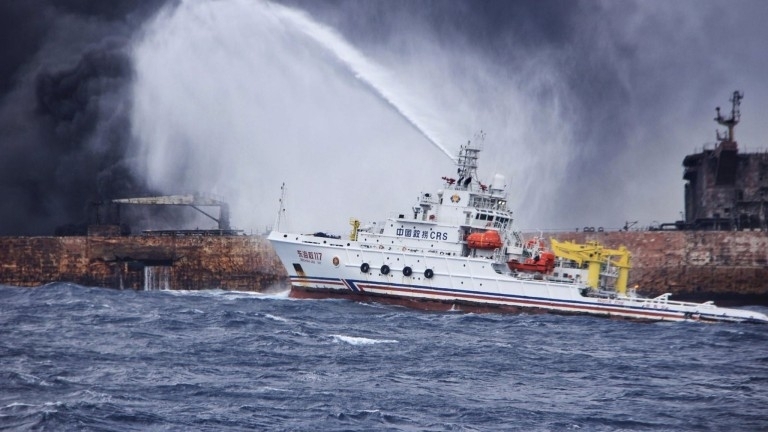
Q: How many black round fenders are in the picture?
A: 4